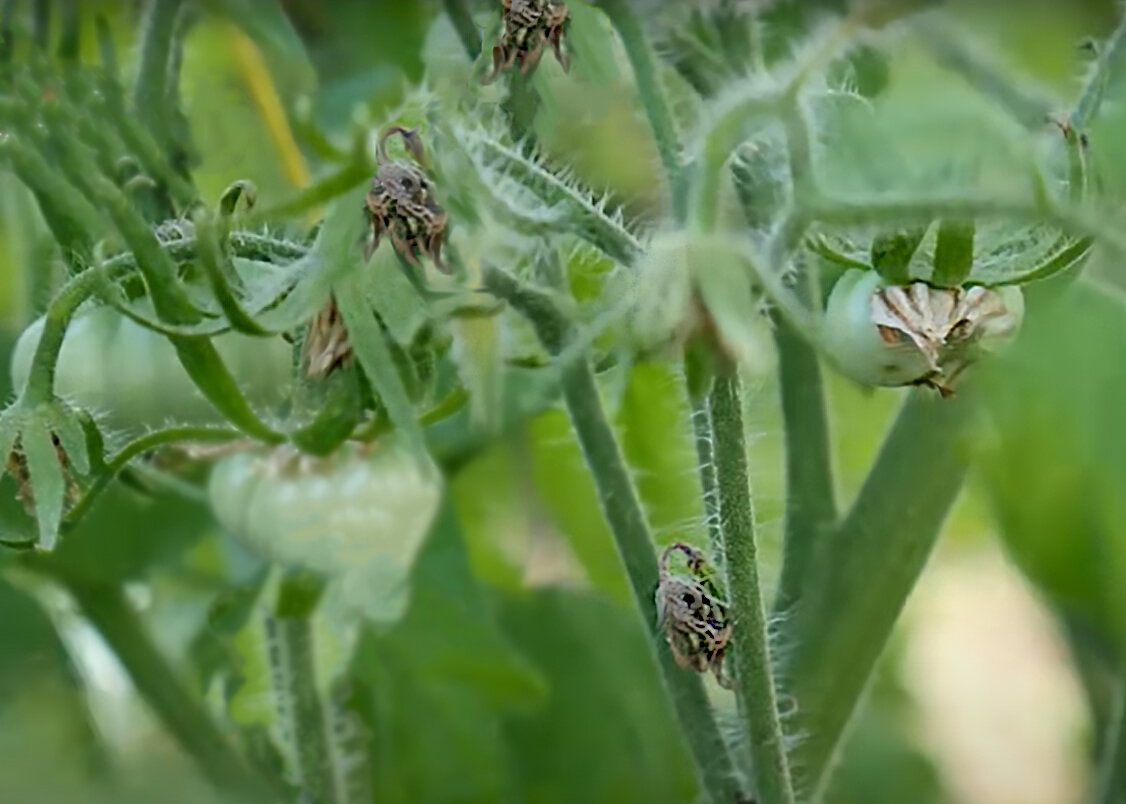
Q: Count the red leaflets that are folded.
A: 0